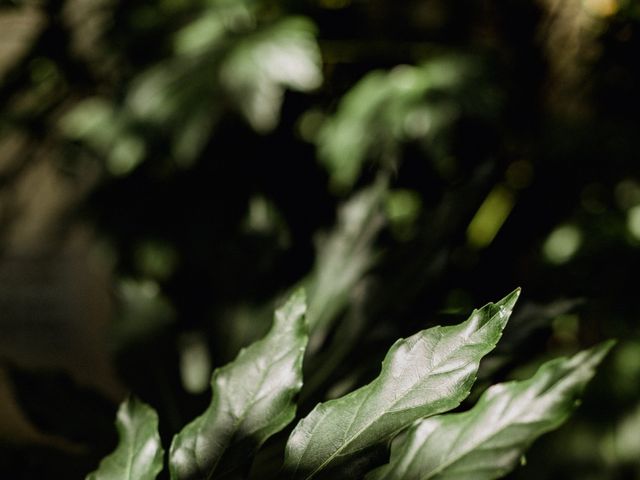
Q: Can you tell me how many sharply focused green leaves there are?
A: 4